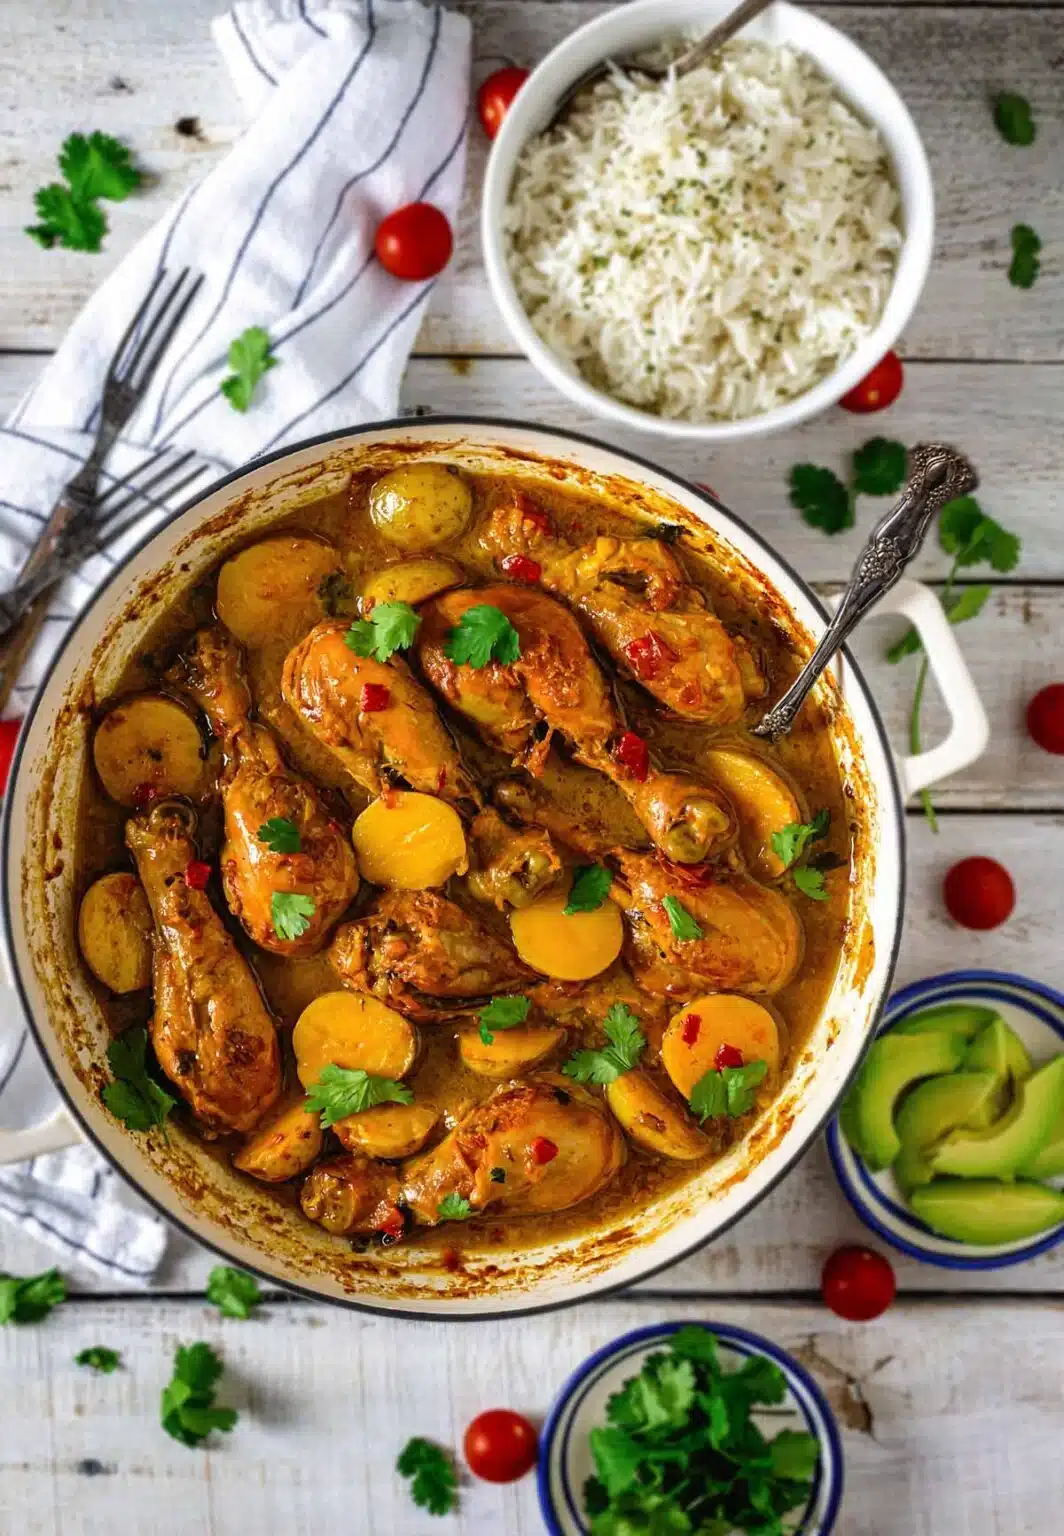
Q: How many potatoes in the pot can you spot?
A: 14